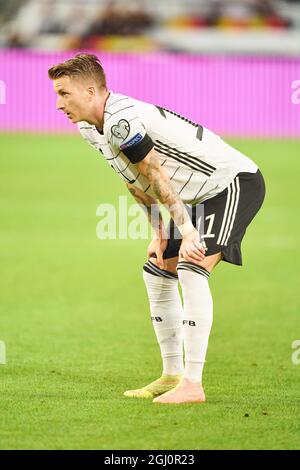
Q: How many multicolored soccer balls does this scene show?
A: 0